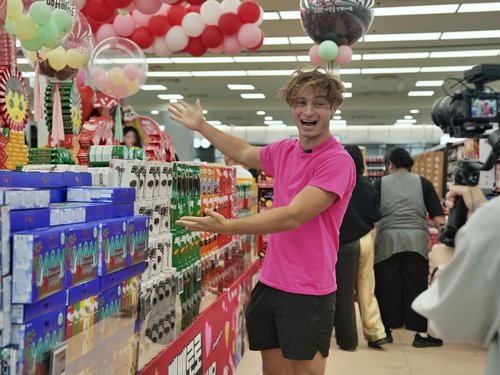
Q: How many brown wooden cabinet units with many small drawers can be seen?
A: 1